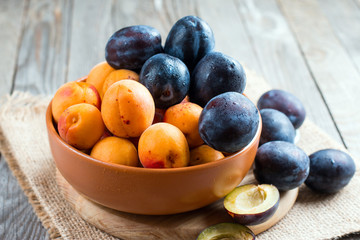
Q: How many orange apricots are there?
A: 9